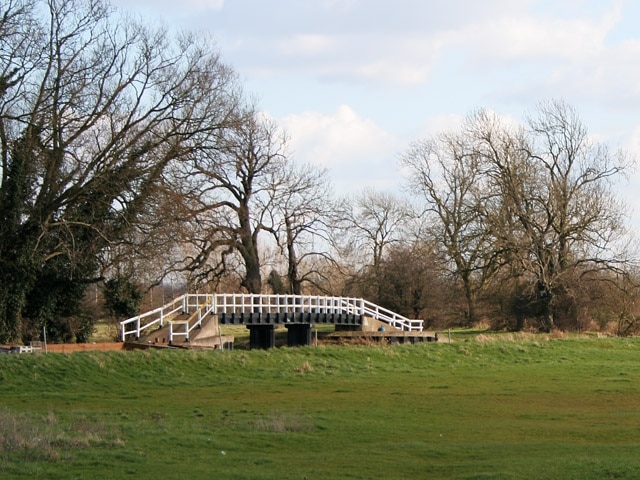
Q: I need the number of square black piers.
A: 2